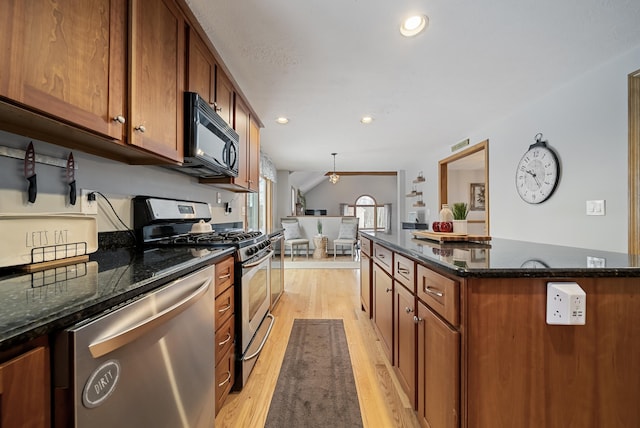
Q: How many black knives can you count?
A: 2